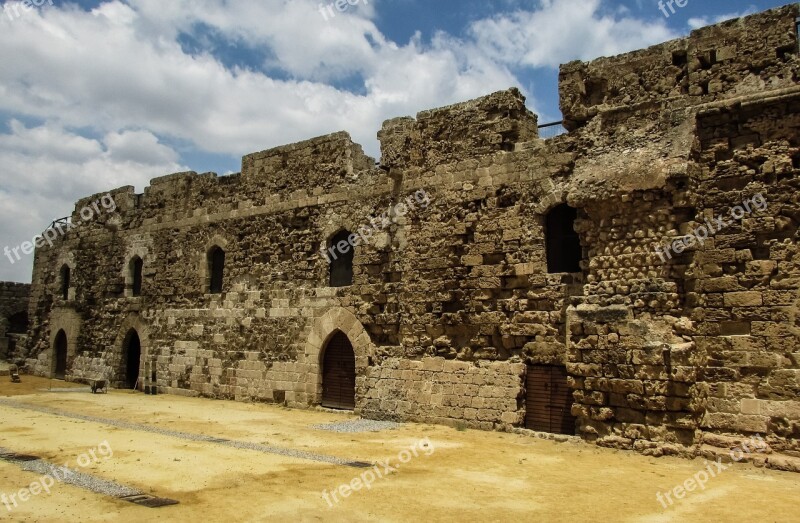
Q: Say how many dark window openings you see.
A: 5